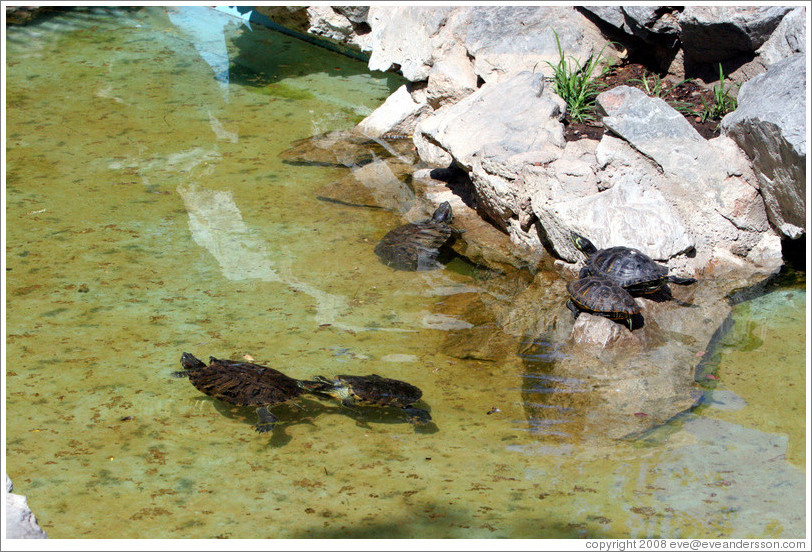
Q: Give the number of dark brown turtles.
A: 5